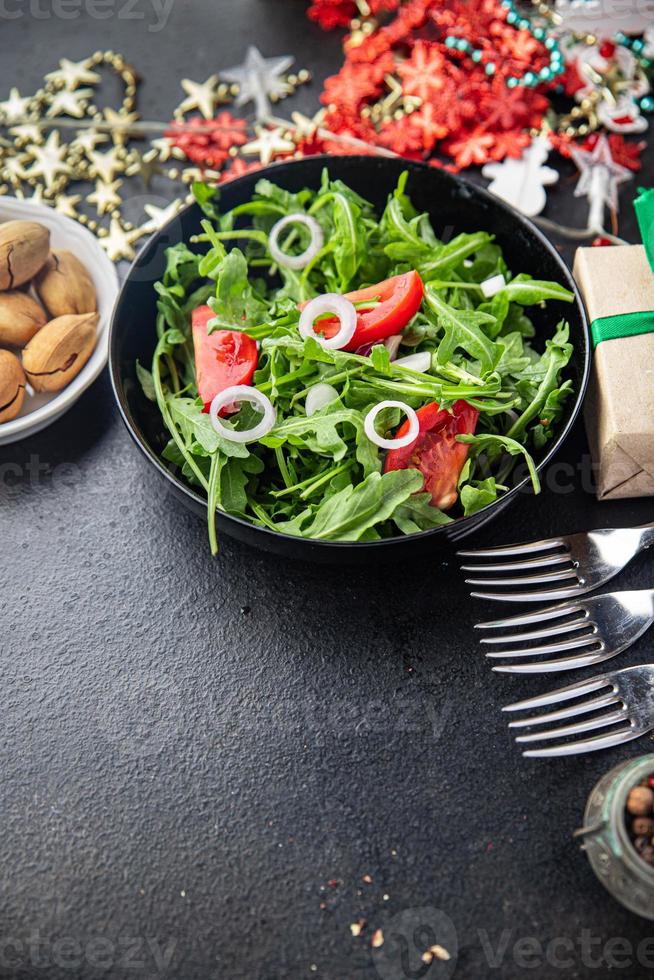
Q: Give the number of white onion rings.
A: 4